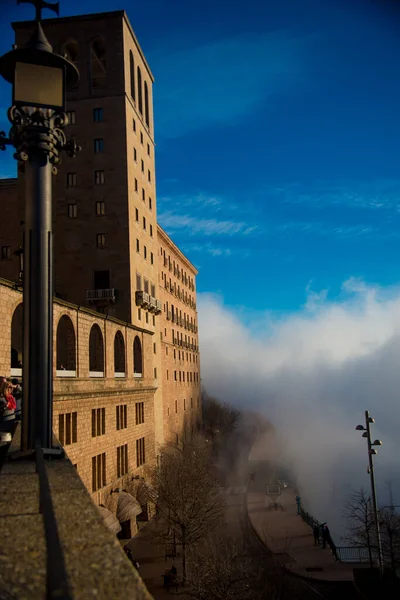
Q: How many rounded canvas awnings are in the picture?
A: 3